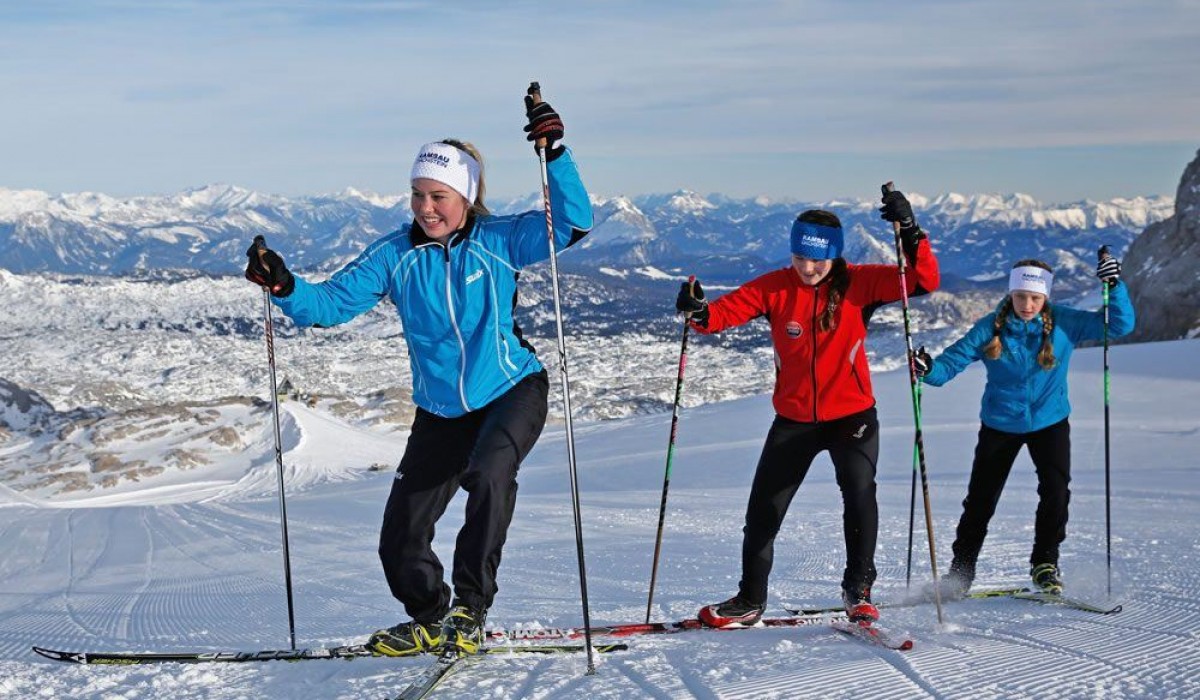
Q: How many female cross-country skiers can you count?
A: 3